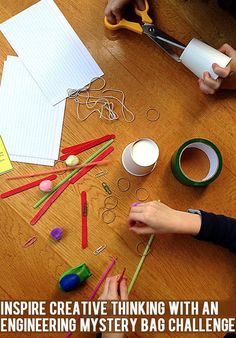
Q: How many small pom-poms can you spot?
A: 2